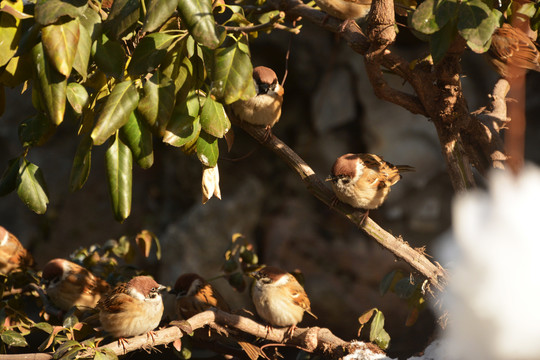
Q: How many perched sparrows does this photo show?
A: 9